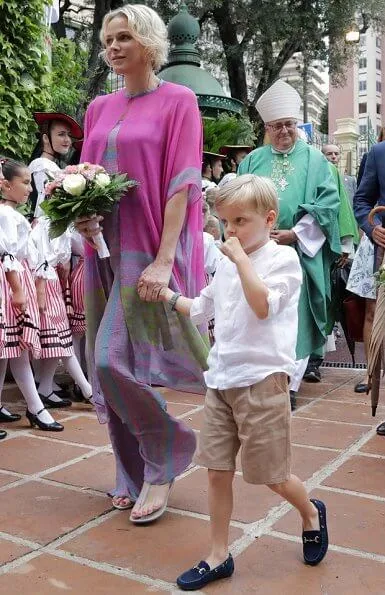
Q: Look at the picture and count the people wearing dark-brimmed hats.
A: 3